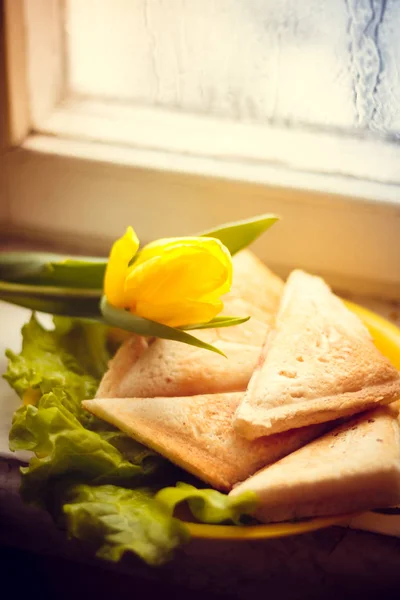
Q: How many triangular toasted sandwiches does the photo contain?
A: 5